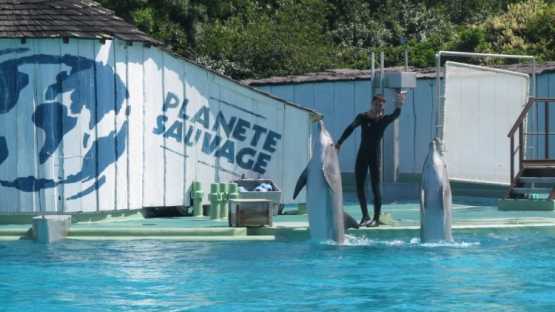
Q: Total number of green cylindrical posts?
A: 4